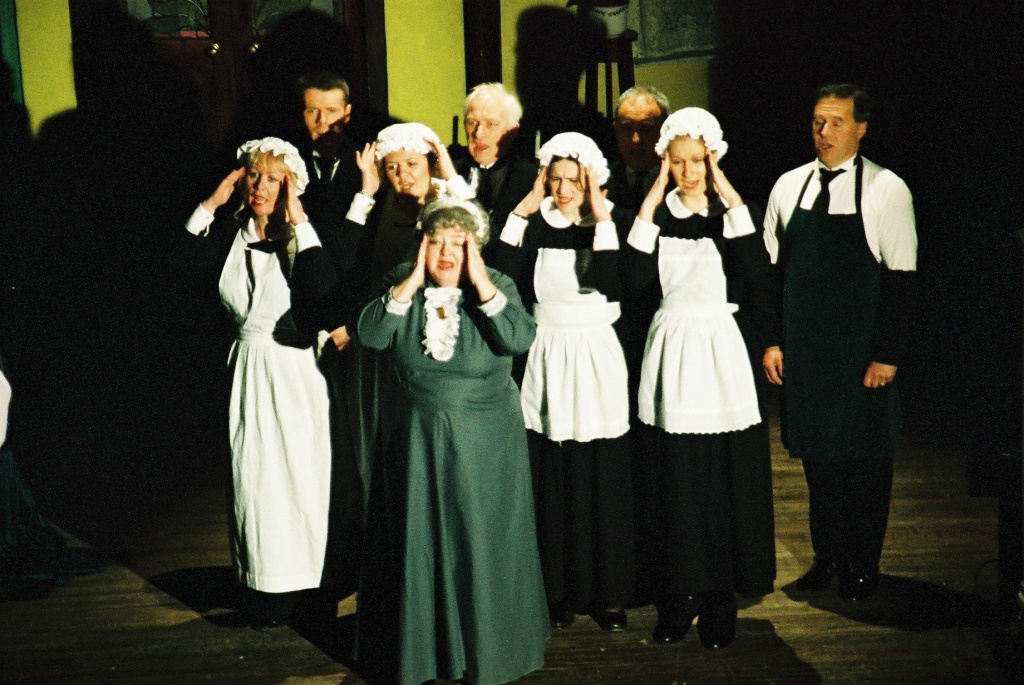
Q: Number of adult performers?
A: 9